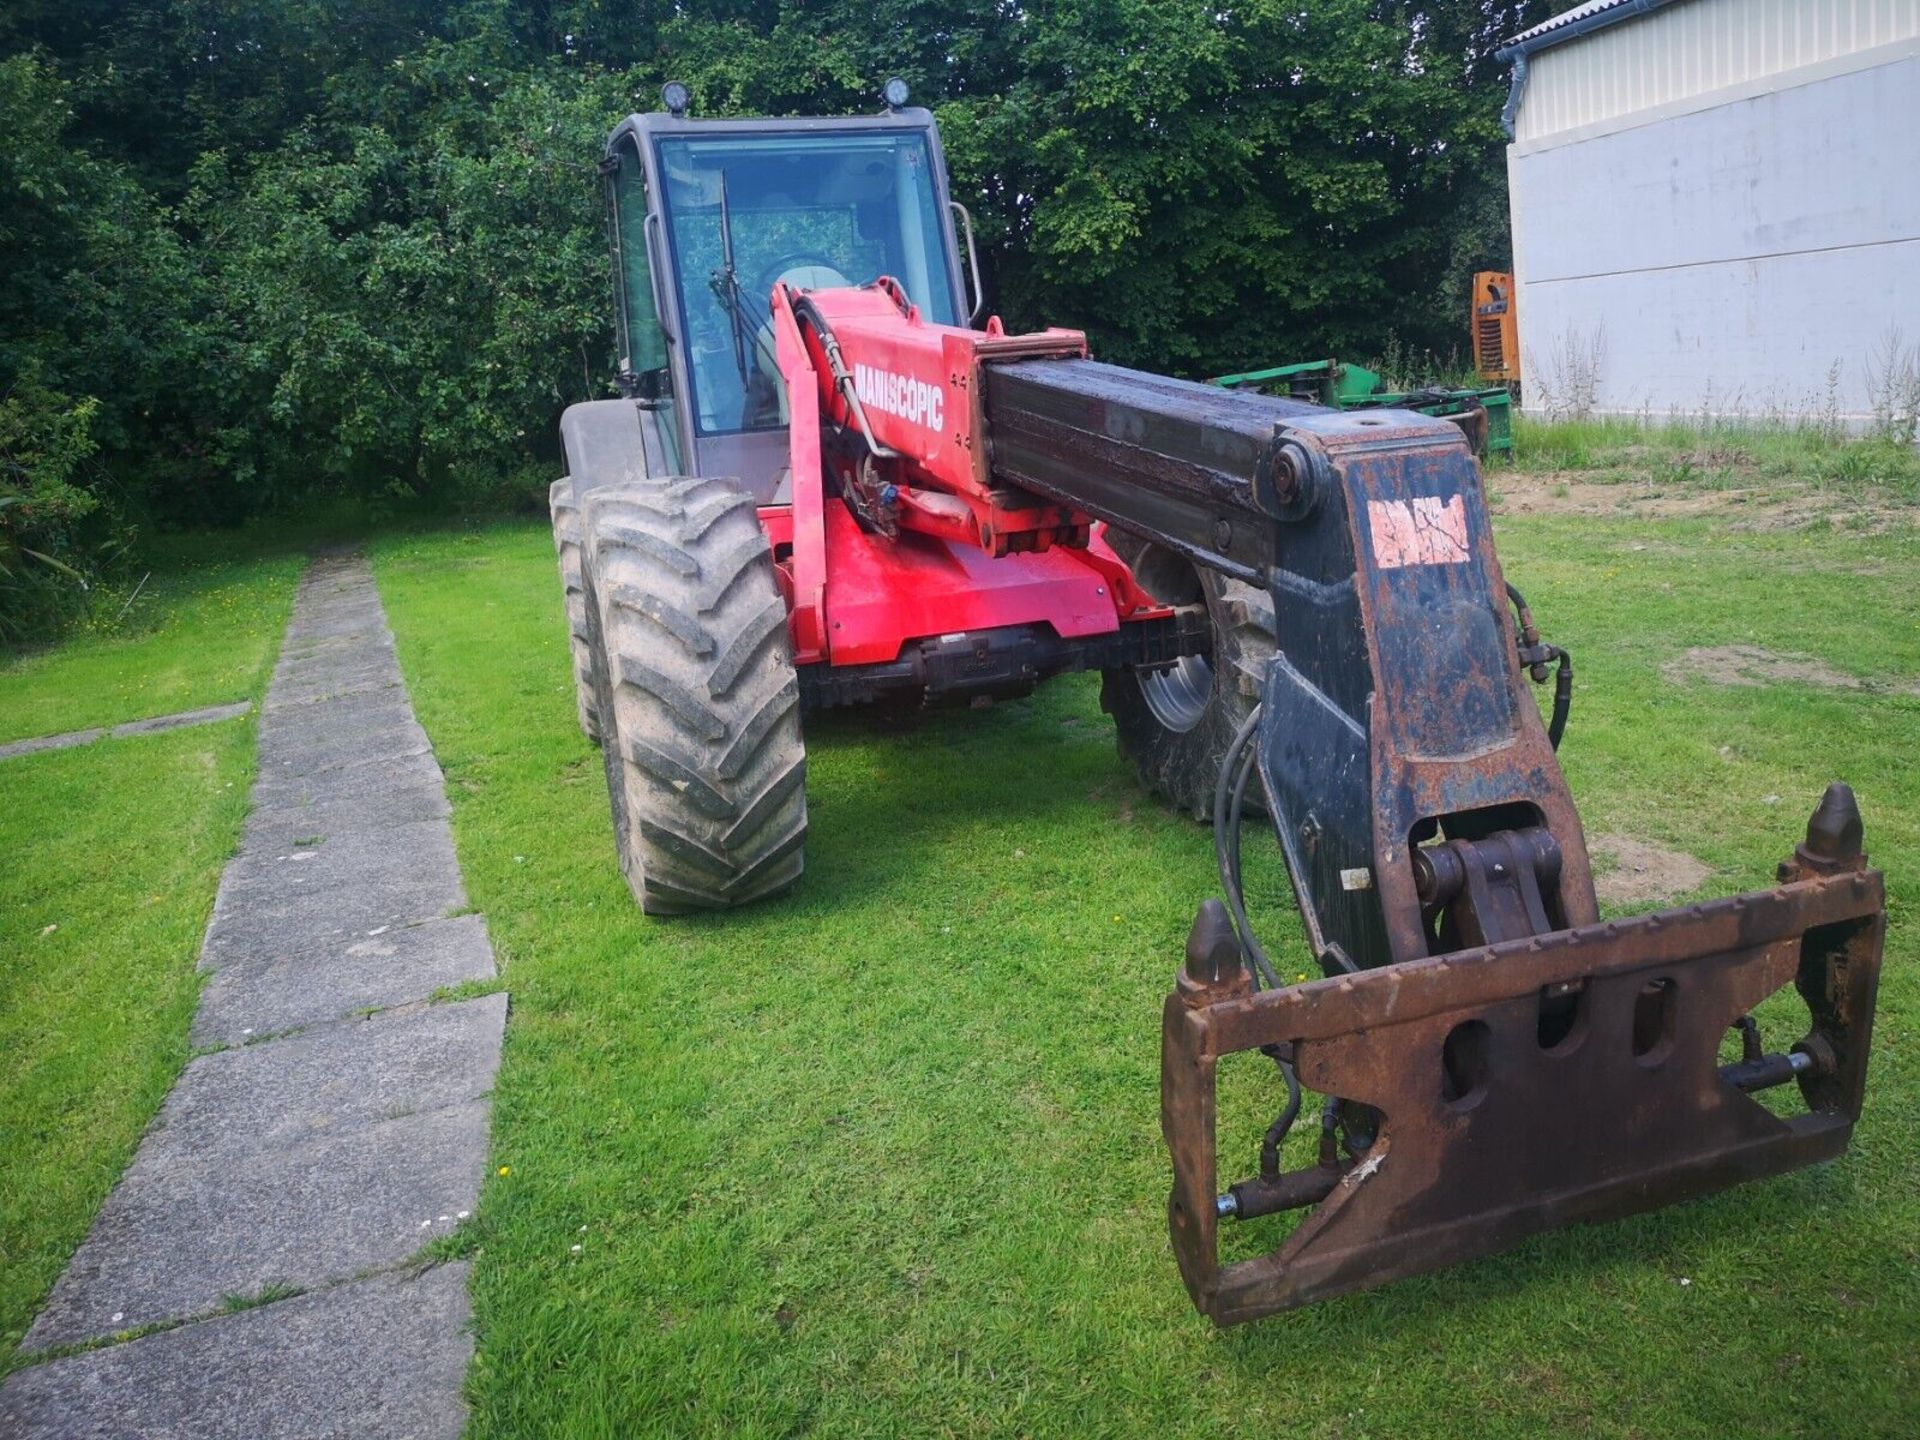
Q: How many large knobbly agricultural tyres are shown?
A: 3